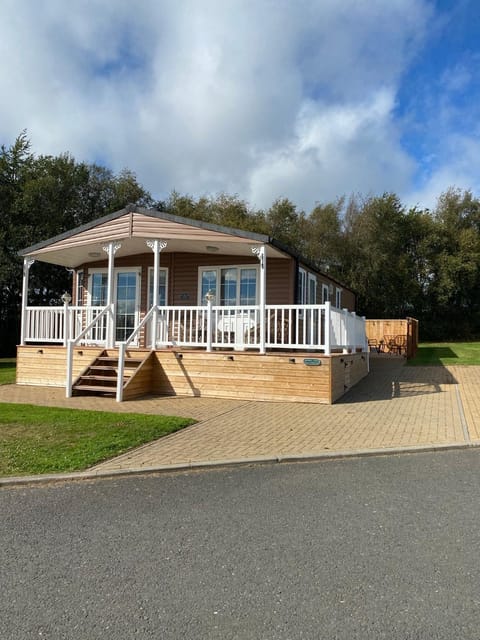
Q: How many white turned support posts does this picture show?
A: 4